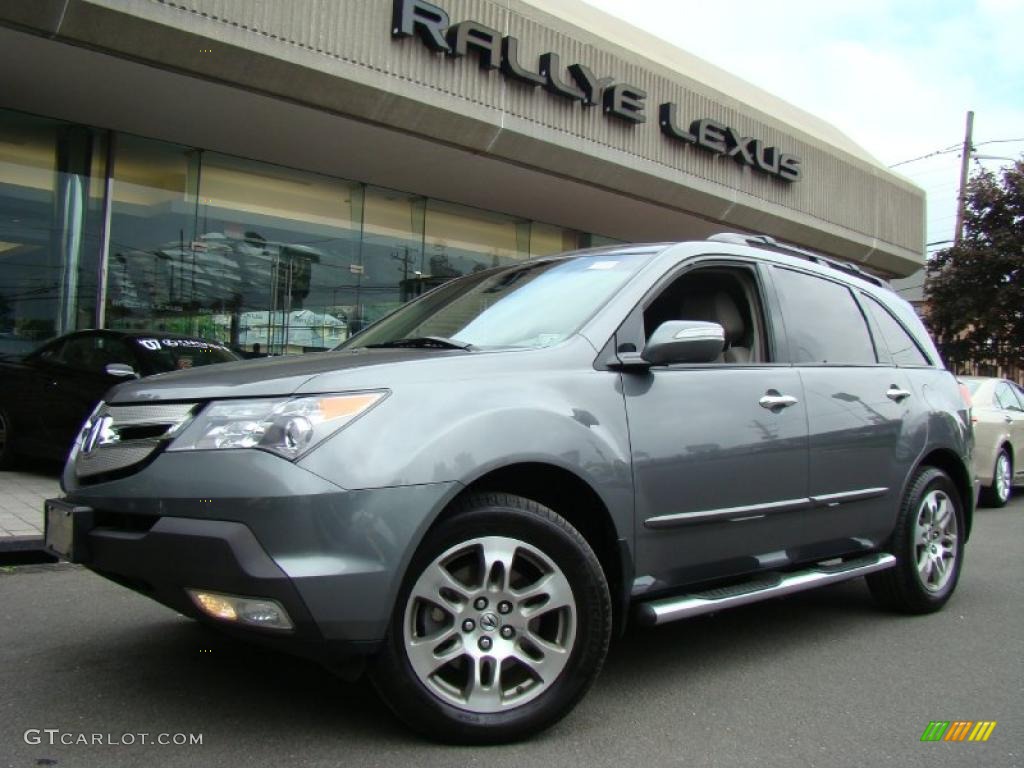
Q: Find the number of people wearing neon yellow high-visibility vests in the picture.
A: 0